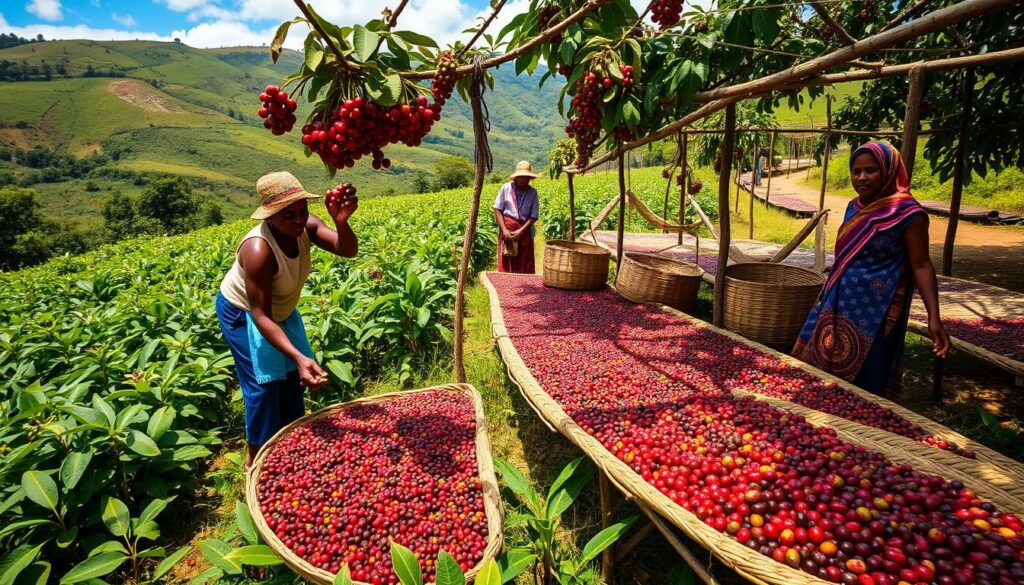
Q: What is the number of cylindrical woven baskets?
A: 3